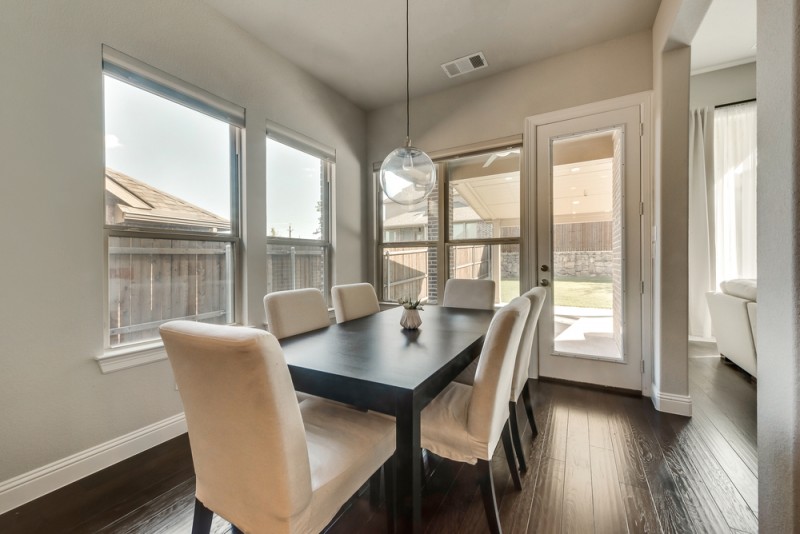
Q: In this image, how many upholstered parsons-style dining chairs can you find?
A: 6